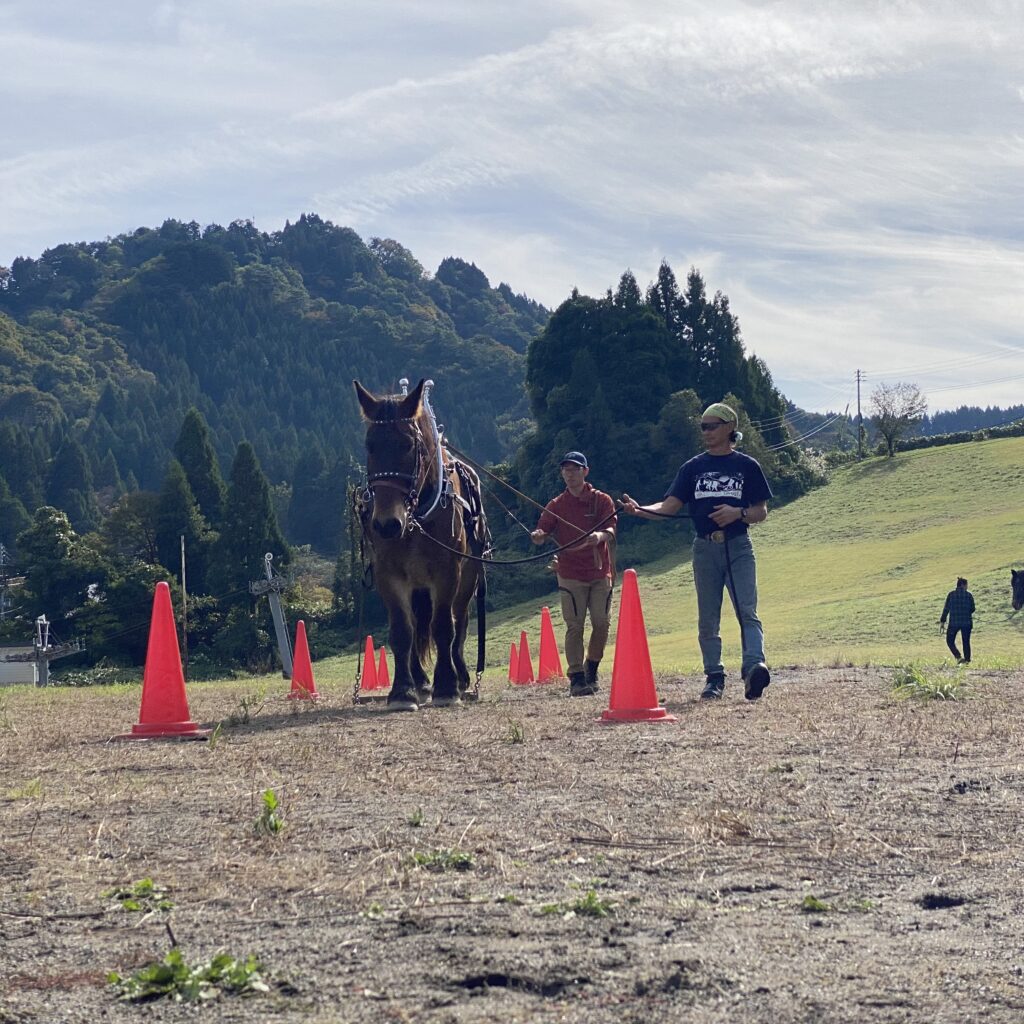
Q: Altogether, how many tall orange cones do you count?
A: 8